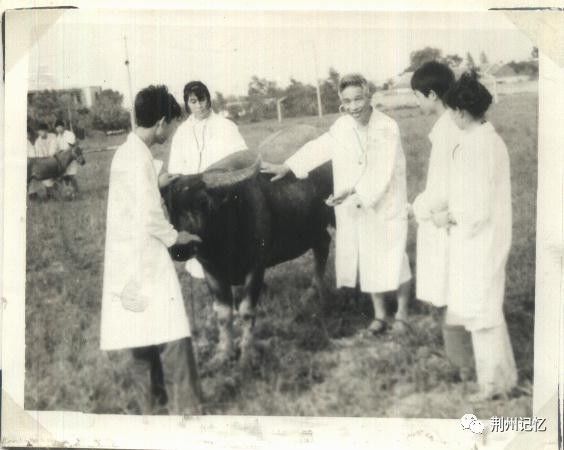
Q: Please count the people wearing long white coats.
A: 5